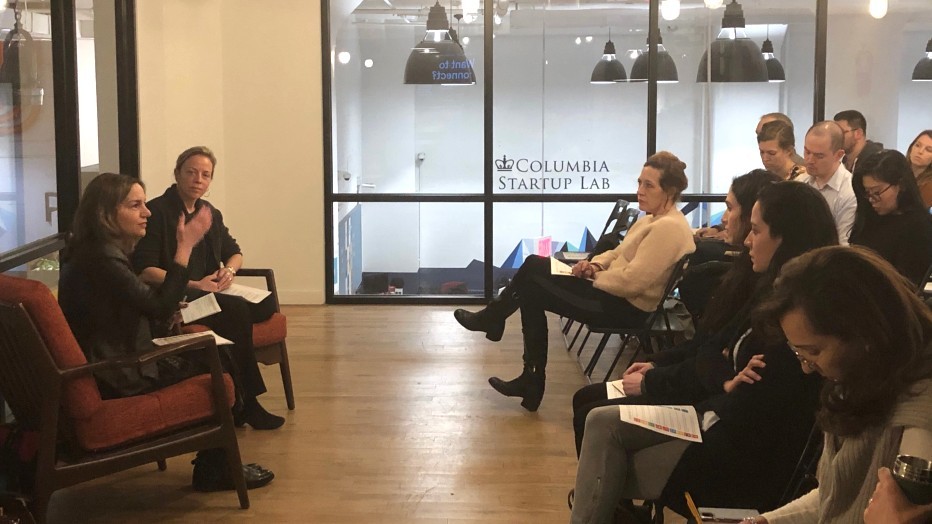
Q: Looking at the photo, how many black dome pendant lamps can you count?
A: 7